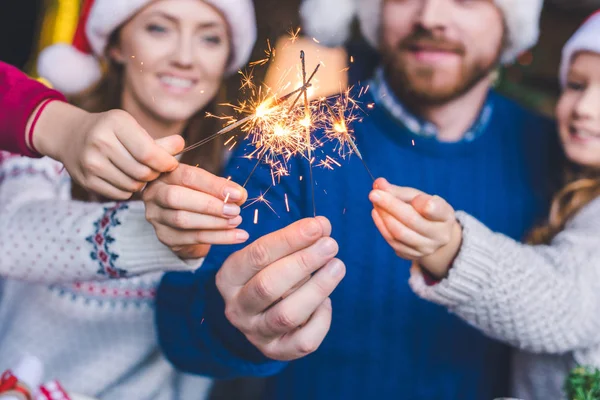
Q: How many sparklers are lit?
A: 4